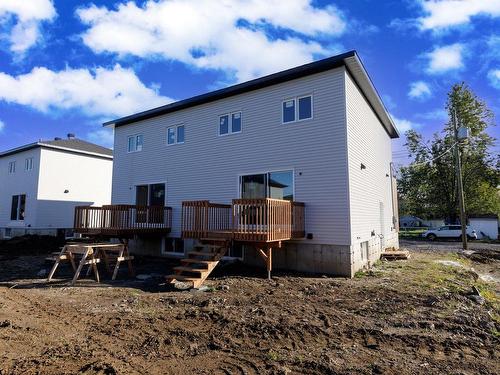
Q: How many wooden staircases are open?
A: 1